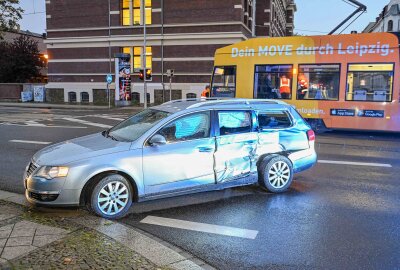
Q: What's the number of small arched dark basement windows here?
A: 5